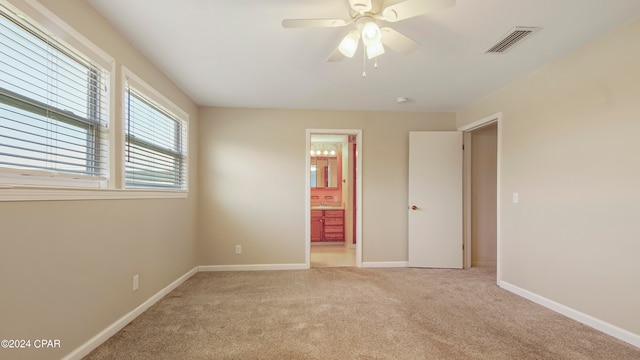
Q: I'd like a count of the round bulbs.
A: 4